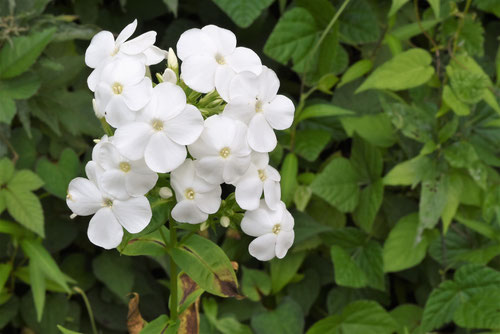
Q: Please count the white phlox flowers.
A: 11